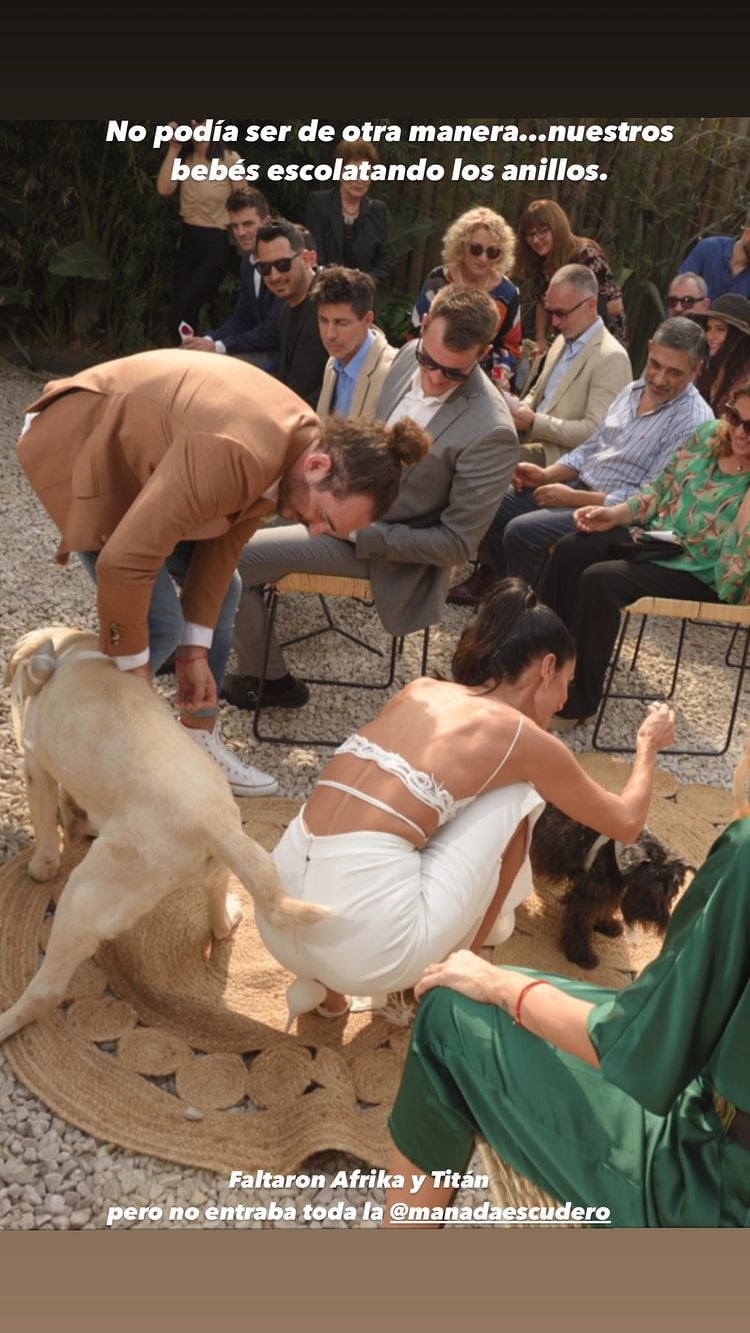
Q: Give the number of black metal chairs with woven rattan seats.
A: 2